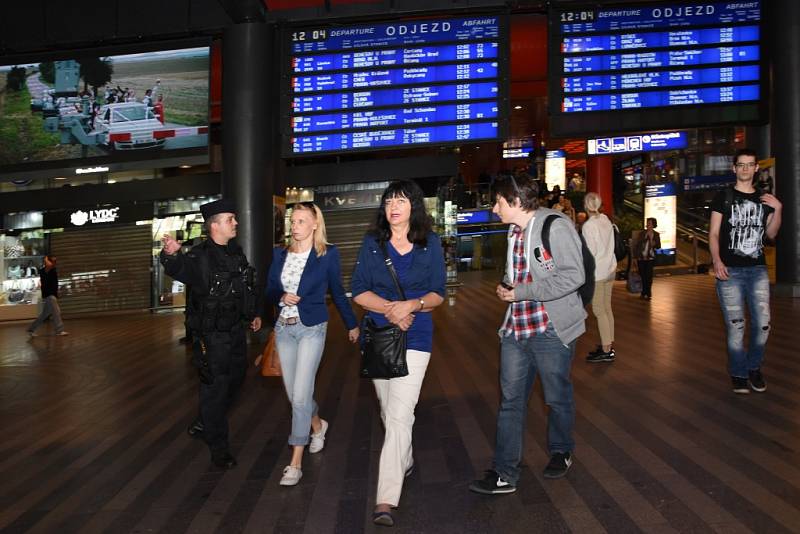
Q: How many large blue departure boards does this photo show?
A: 2